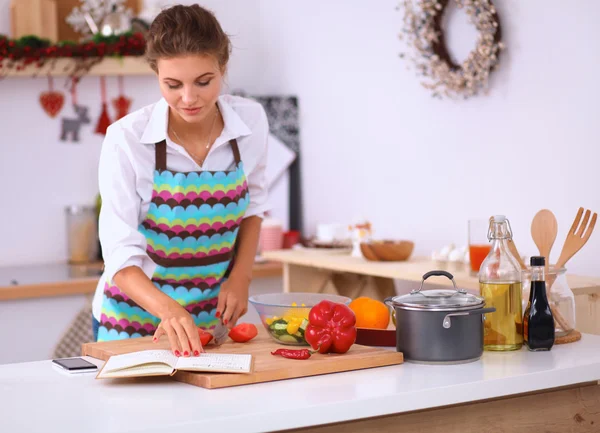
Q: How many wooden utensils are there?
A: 3